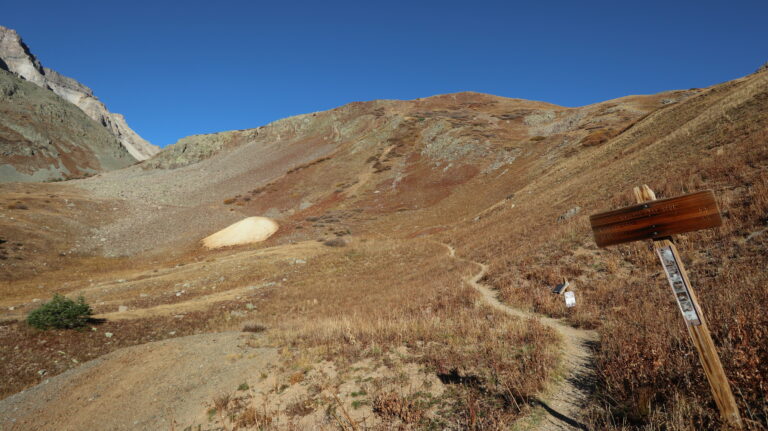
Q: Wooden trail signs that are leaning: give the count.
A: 1